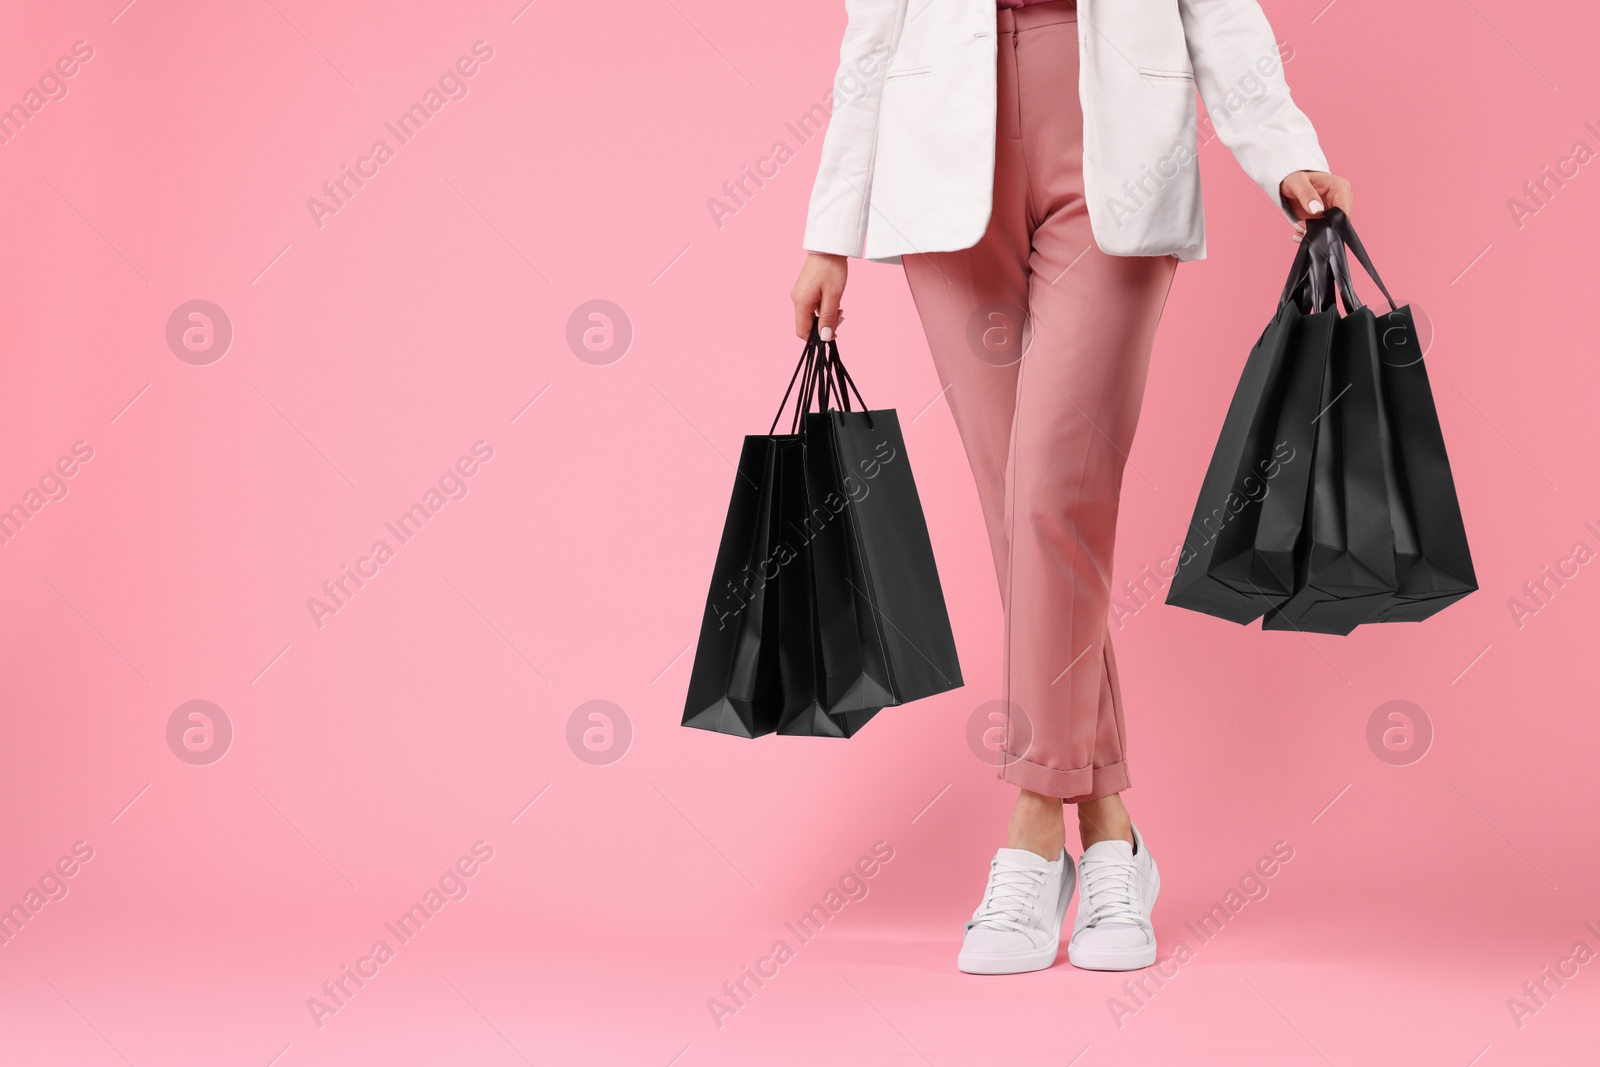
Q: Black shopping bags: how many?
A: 6